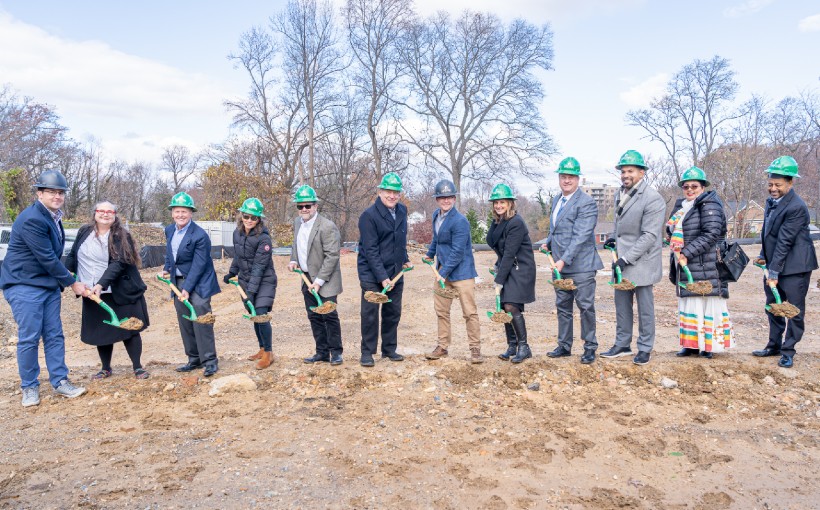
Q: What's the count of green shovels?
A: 11